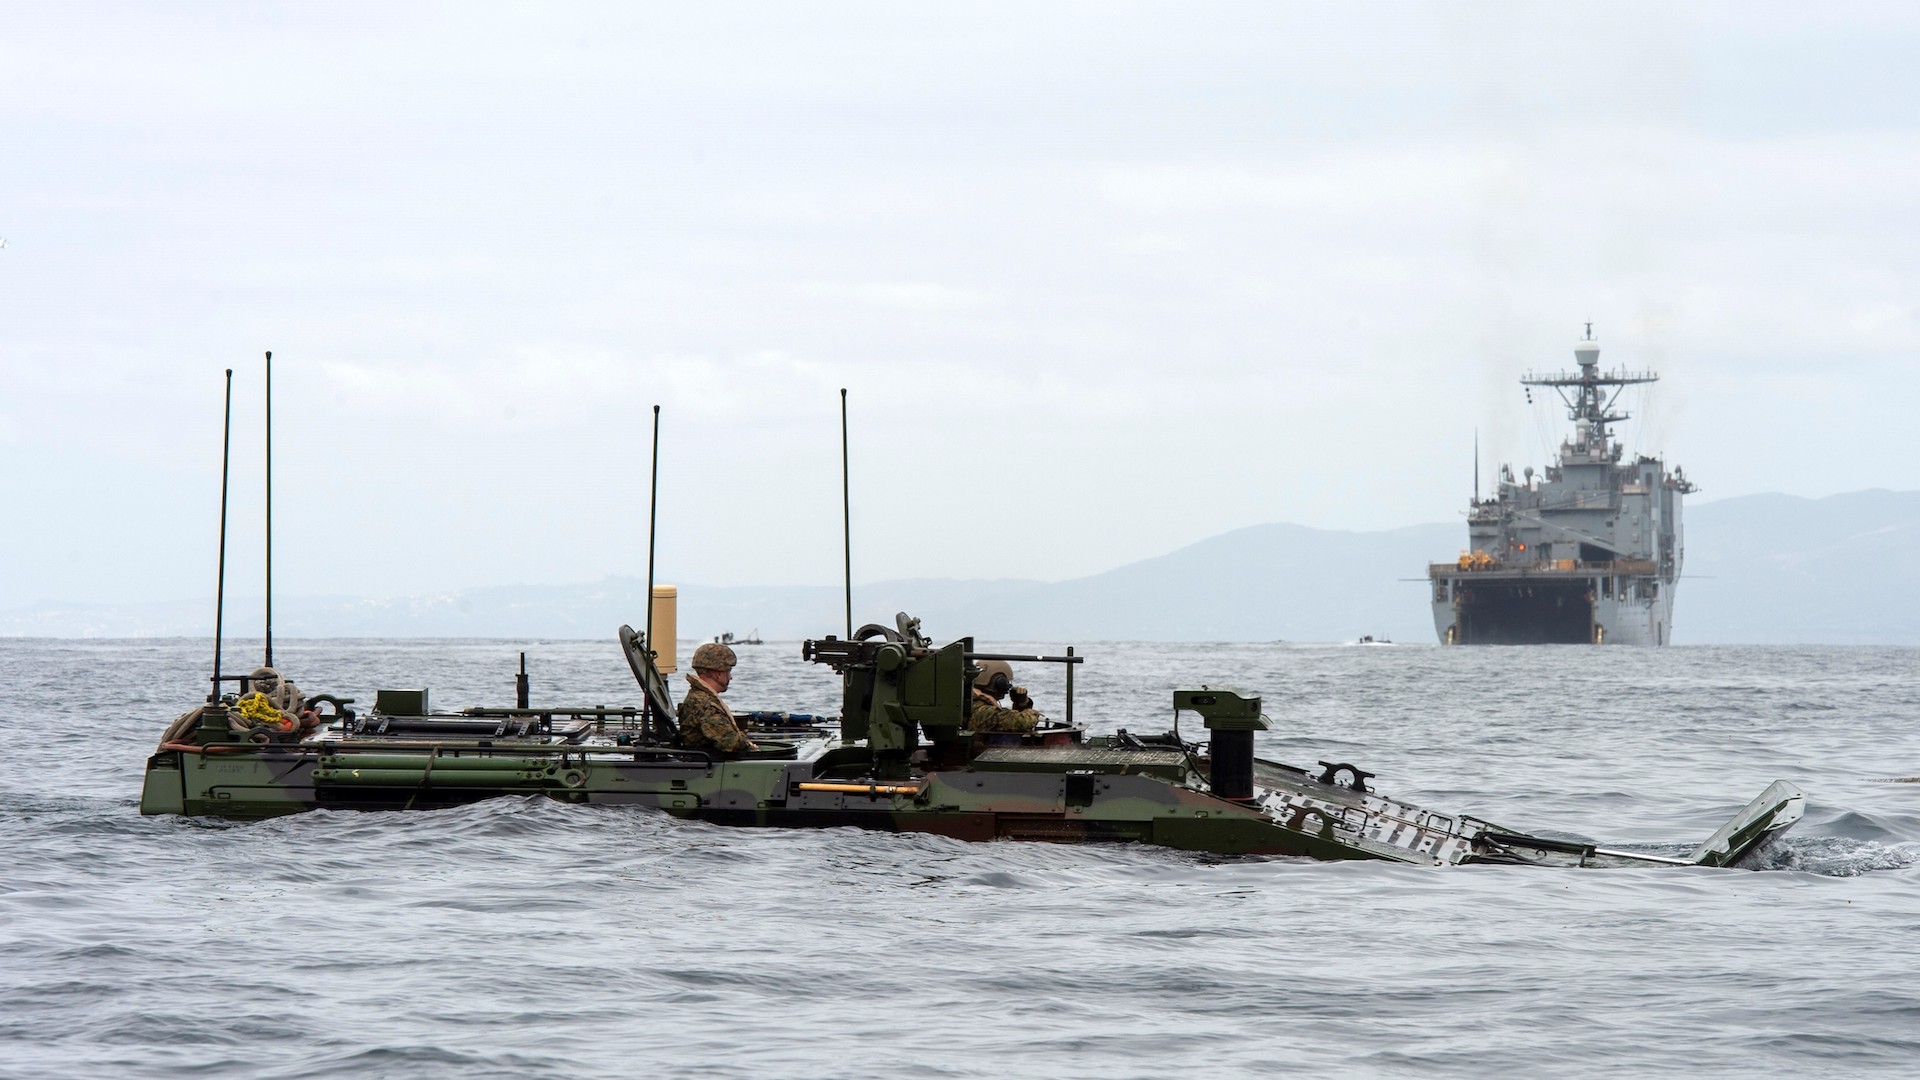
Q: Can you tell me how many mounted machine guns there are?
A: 1